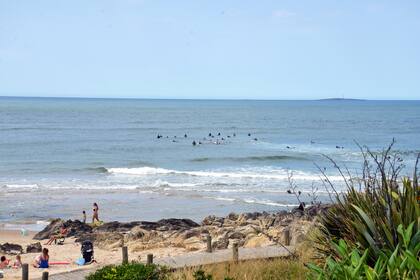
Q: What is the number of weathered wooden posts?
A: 7